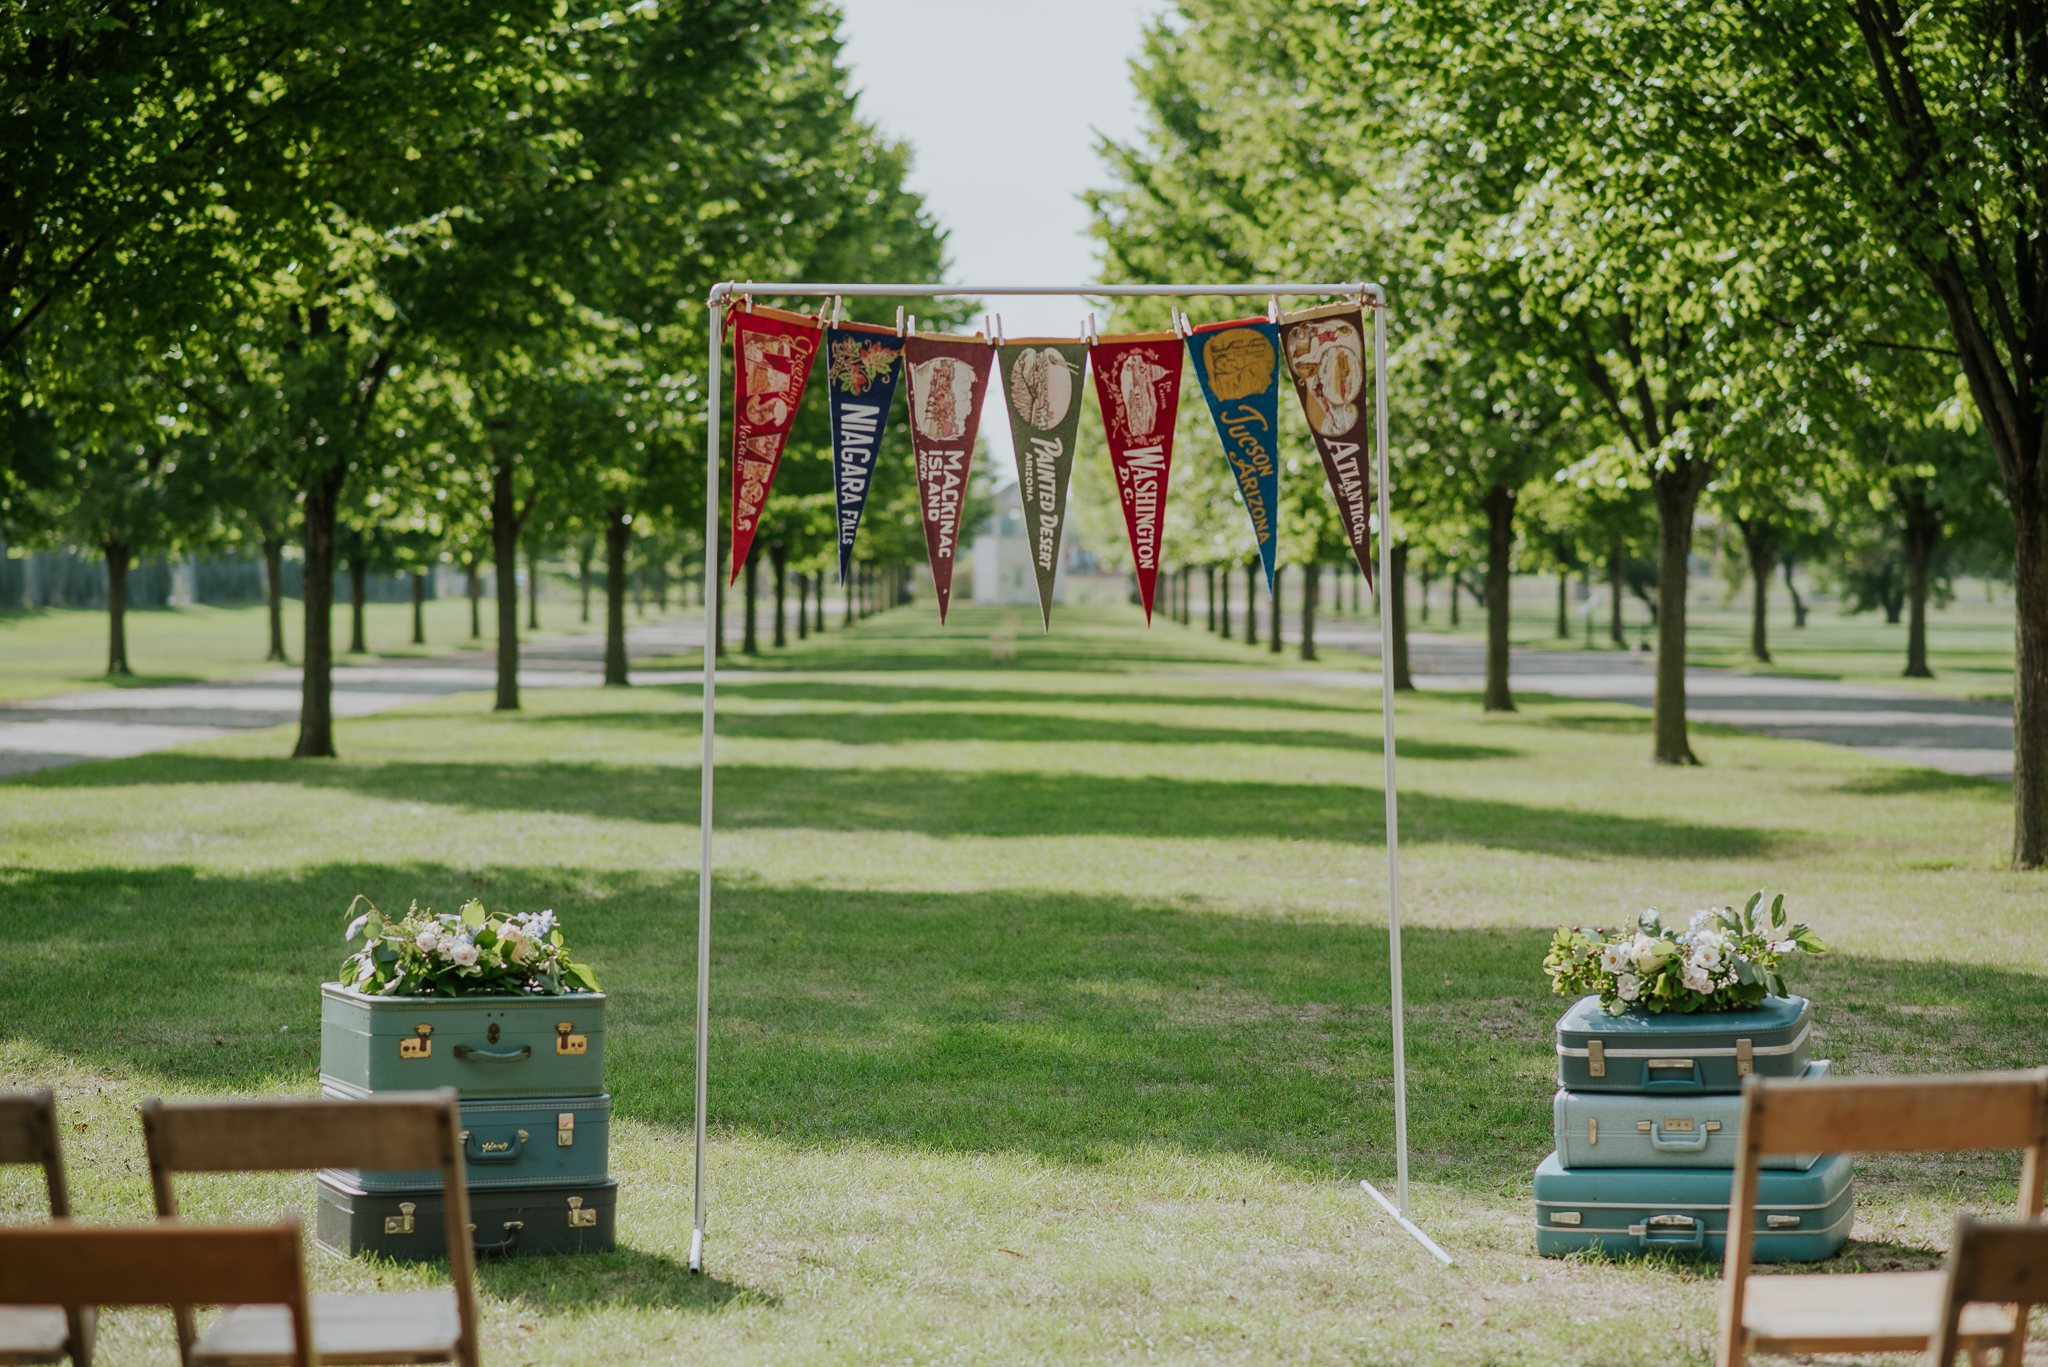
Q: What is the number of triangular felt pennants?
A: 7